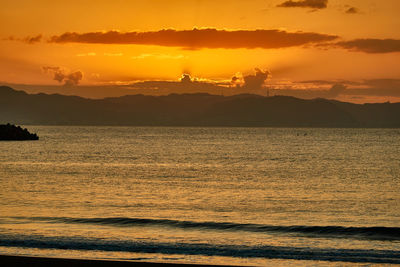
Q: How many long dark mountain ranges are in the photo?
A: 1